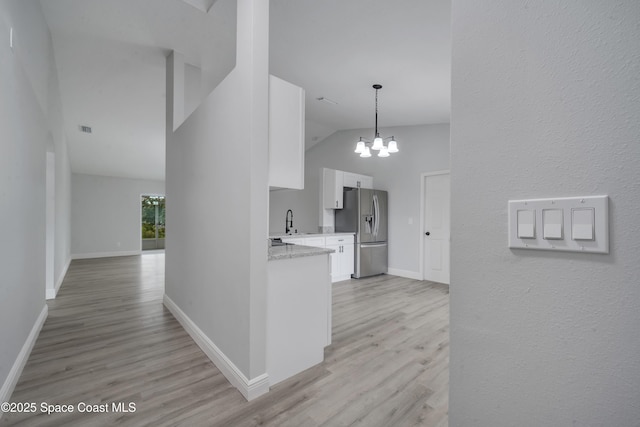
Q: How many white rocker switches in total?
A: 3